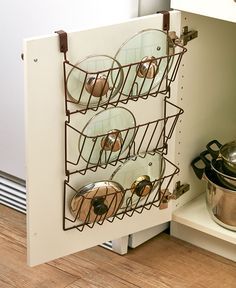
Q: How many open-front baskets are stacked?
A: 3